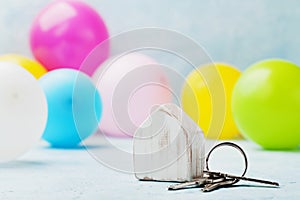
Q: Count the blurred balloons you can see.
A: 7